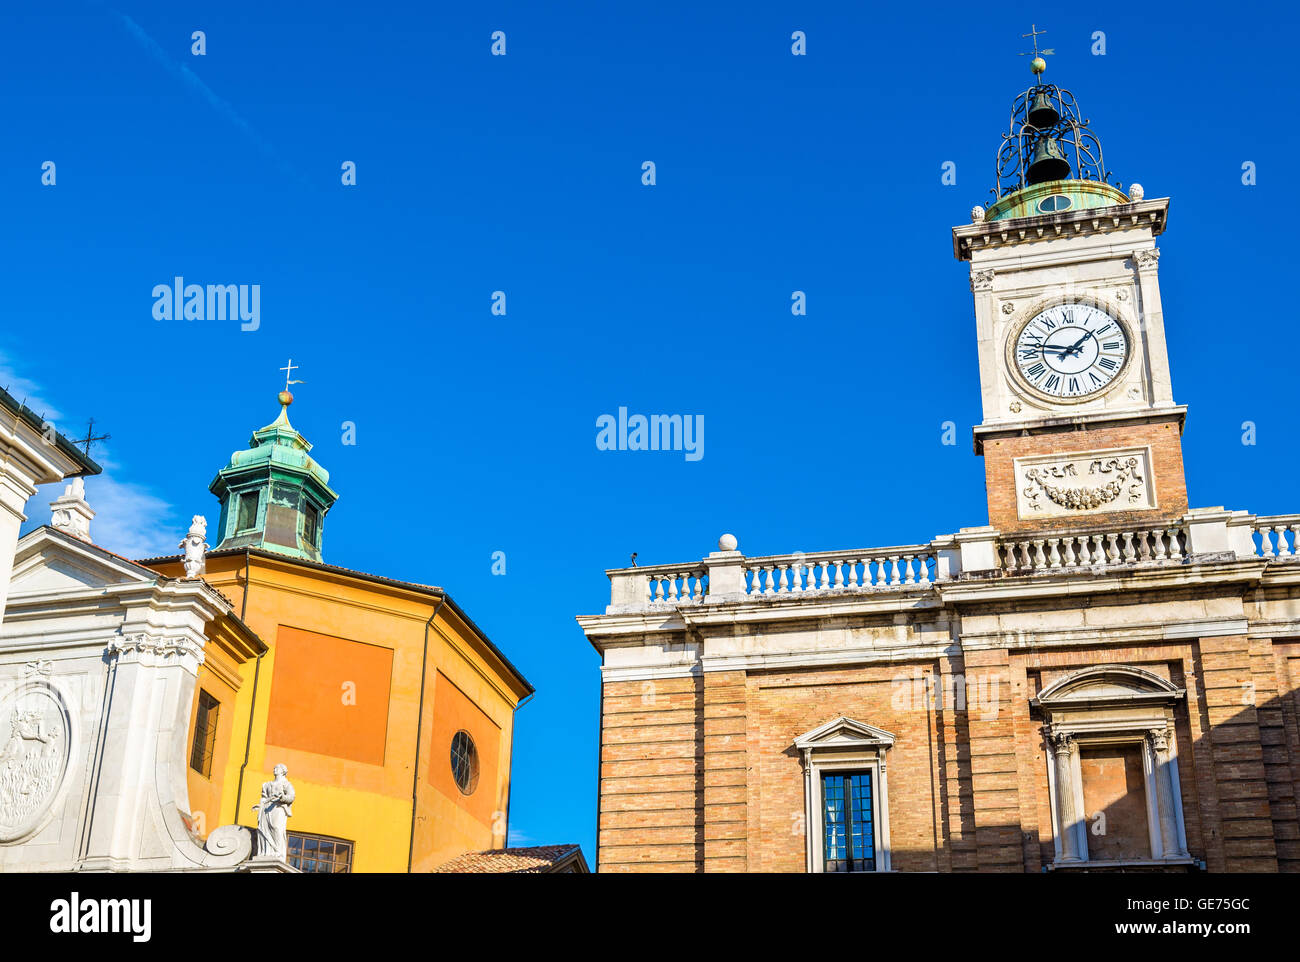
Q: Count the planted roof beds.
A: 0